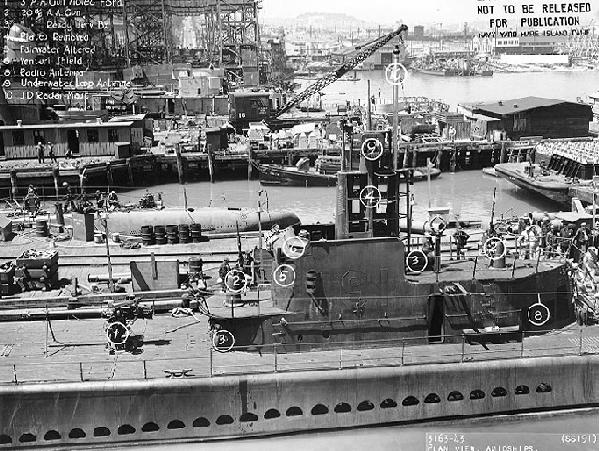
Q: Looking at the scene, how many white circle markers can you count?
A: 11